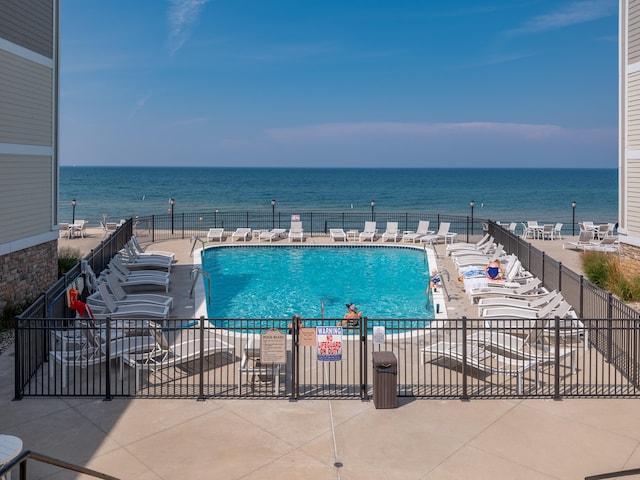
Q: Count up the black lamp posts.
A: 6